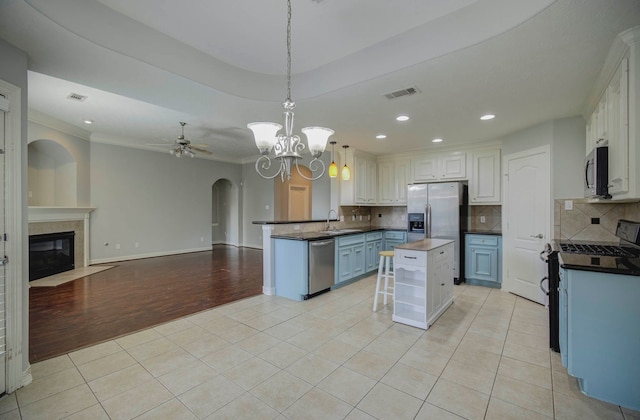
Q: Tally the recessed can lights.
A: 5